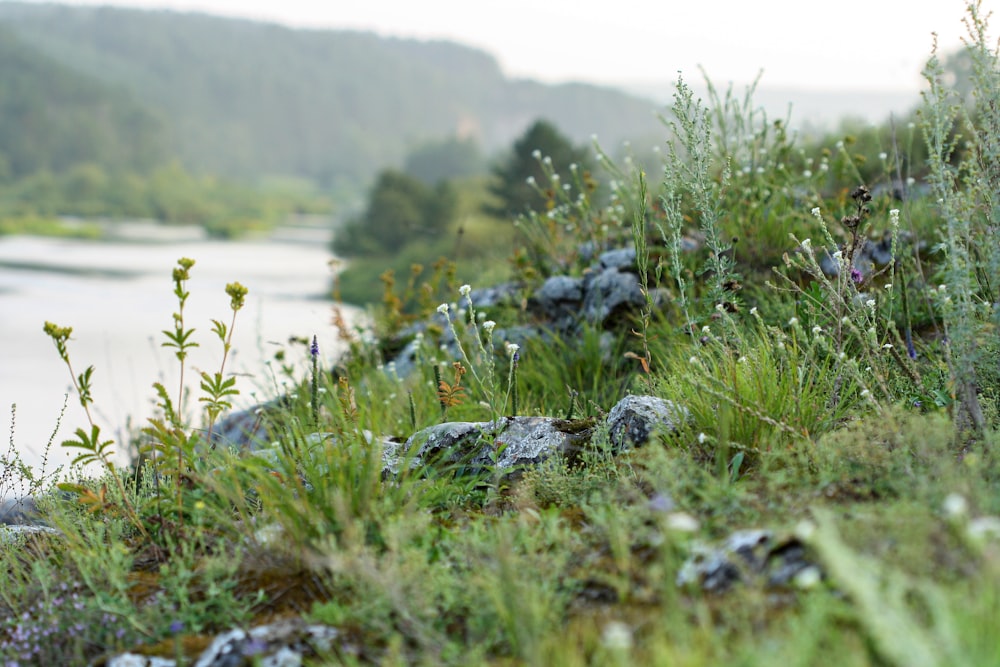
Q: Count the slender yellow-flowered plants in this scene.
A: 3